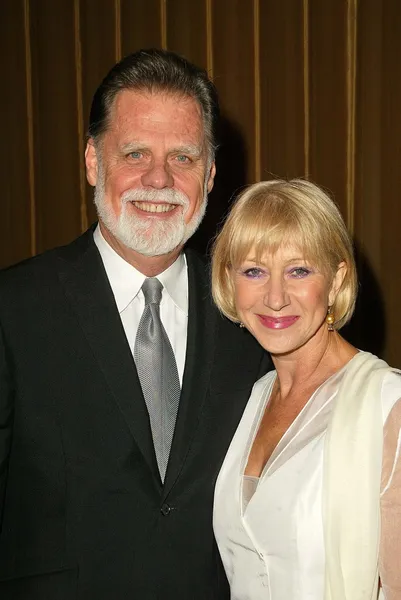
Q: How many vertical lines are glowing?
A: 8